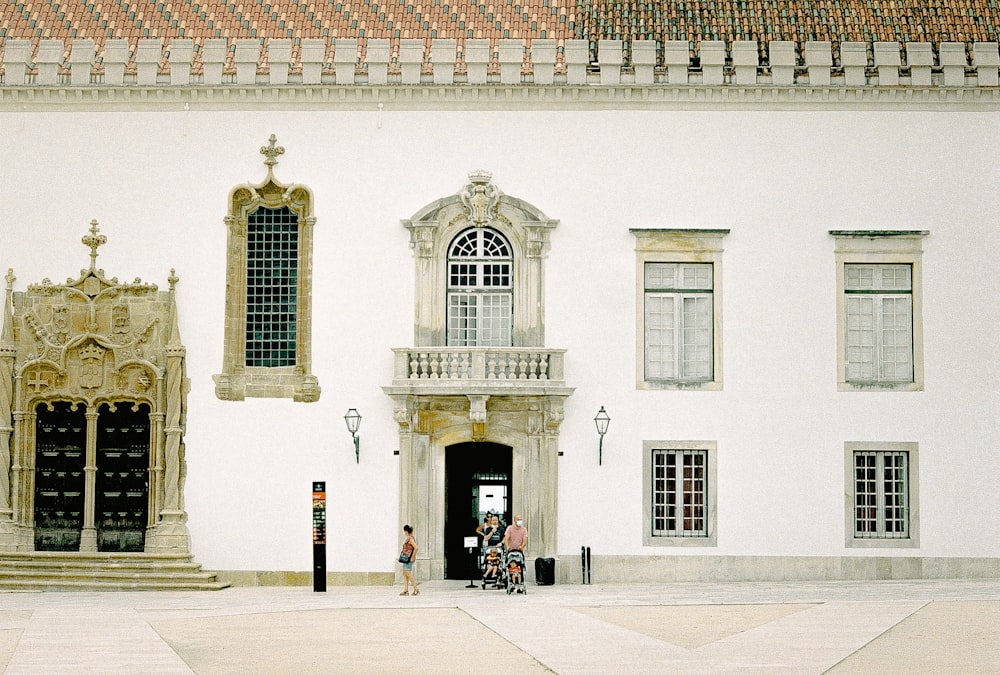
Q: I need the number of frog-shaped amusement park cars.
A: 0